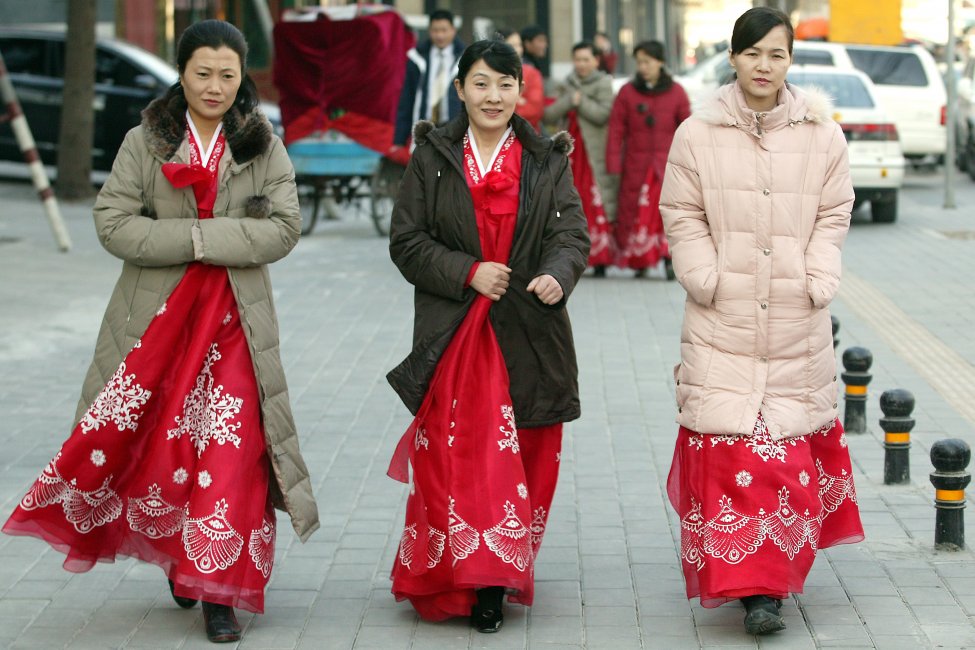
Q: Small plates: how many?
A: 0